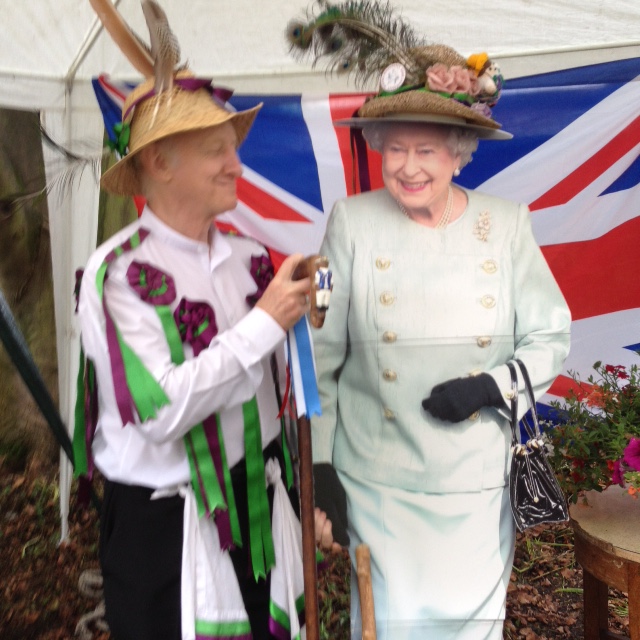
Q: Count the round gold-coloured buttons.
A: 11